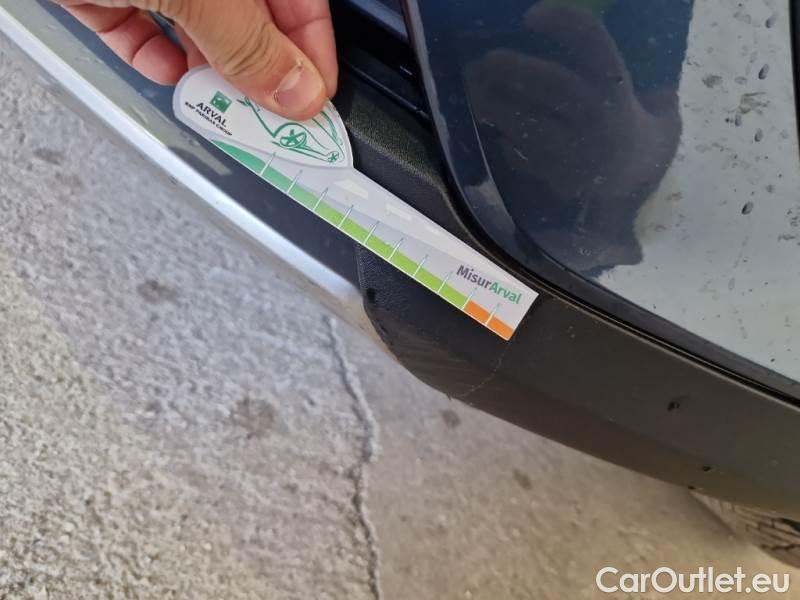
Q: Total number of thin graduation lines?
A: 10